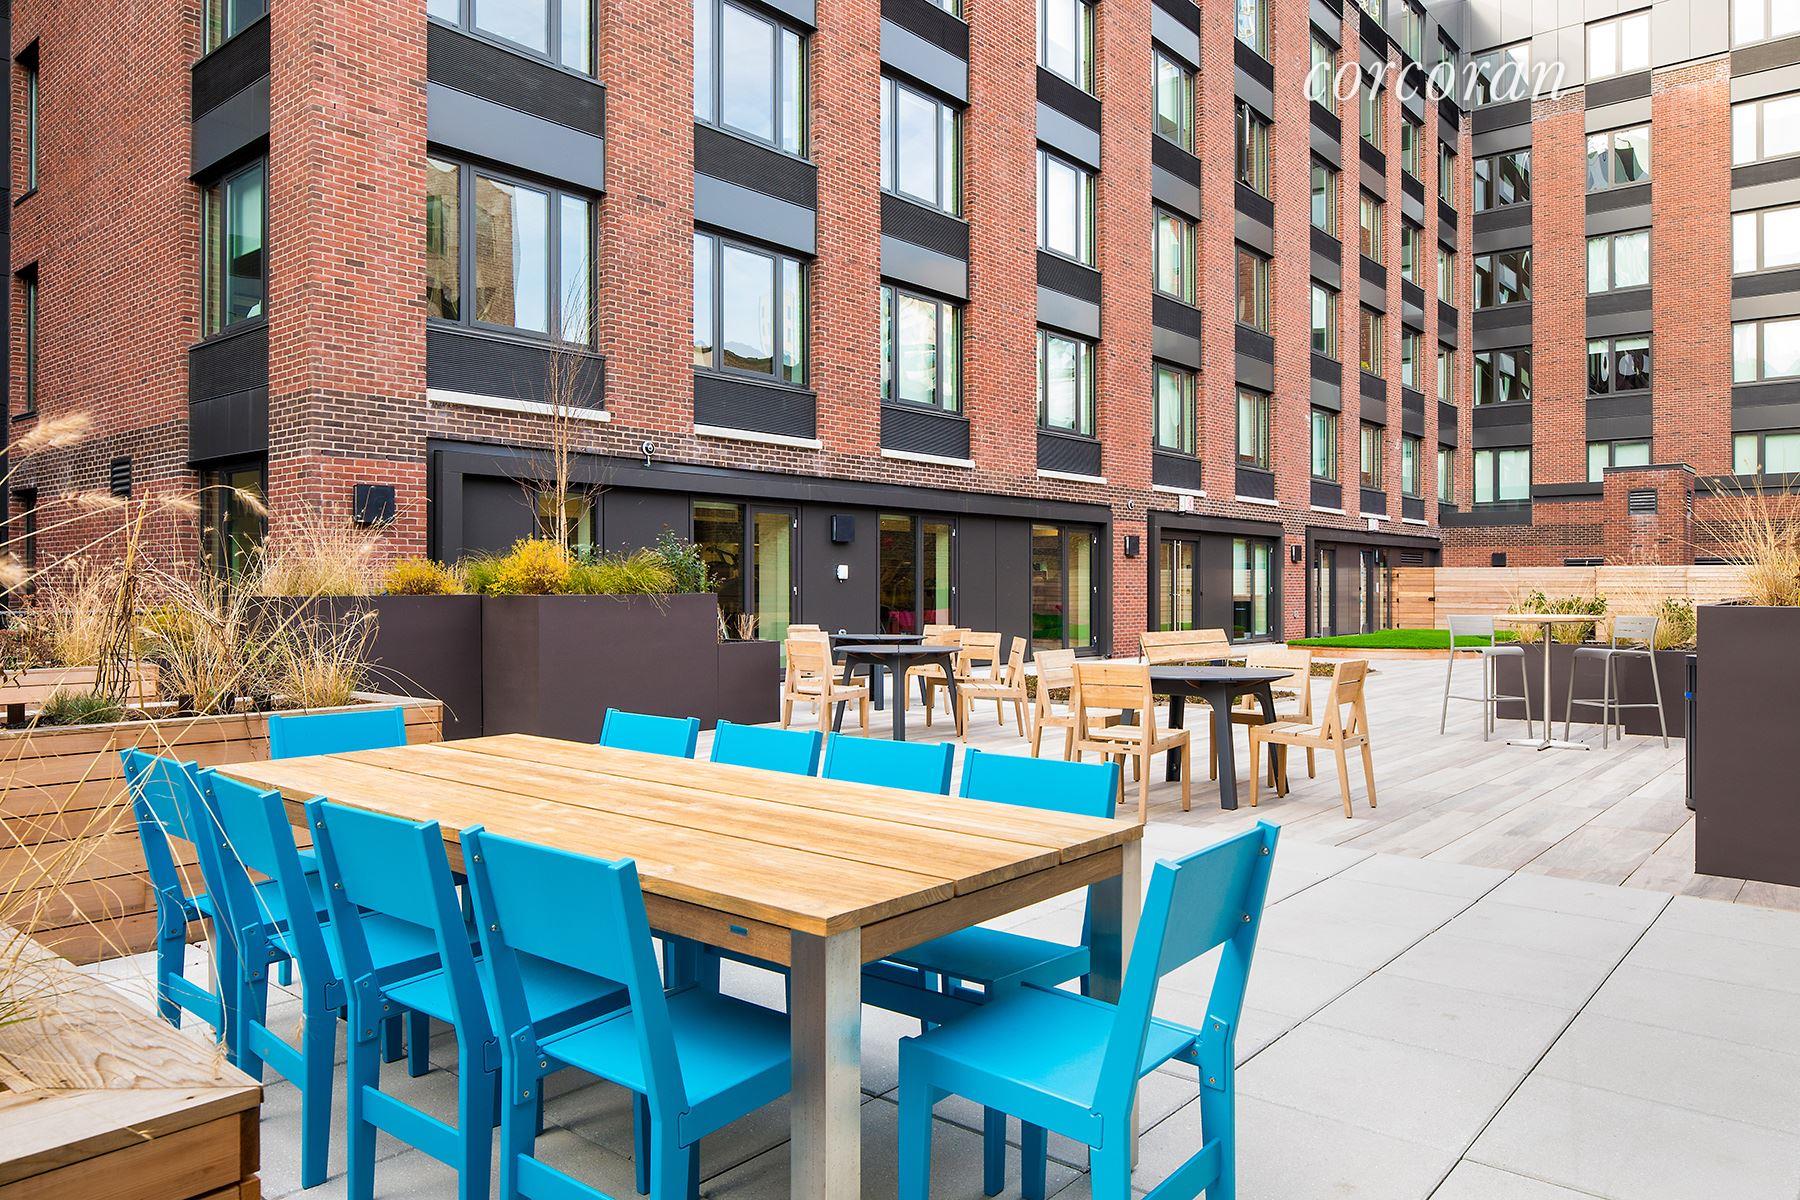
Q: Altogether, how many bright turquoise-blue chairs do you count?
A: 10